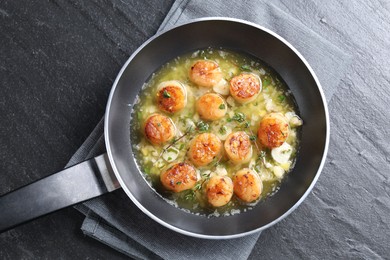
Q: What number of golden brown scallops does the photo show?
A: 11